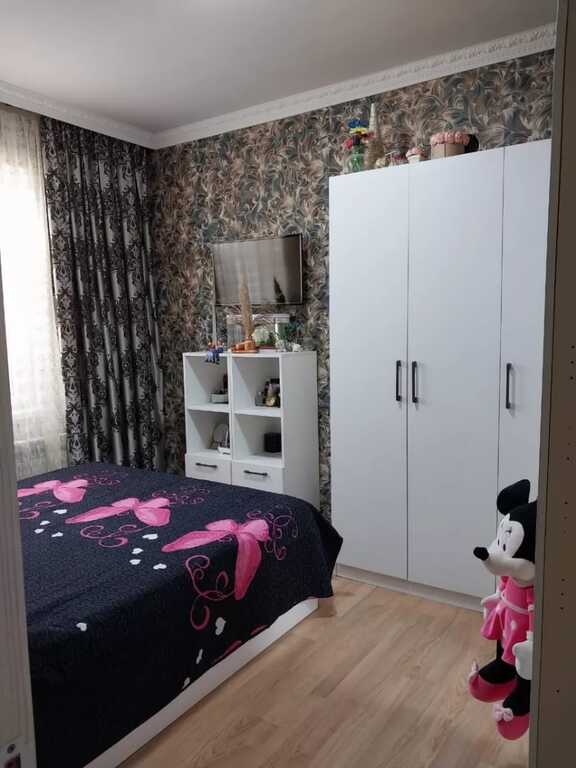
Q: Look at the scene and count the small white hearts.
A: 12